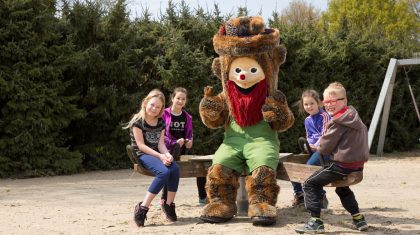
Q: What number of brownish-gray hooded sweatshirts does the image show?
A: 1